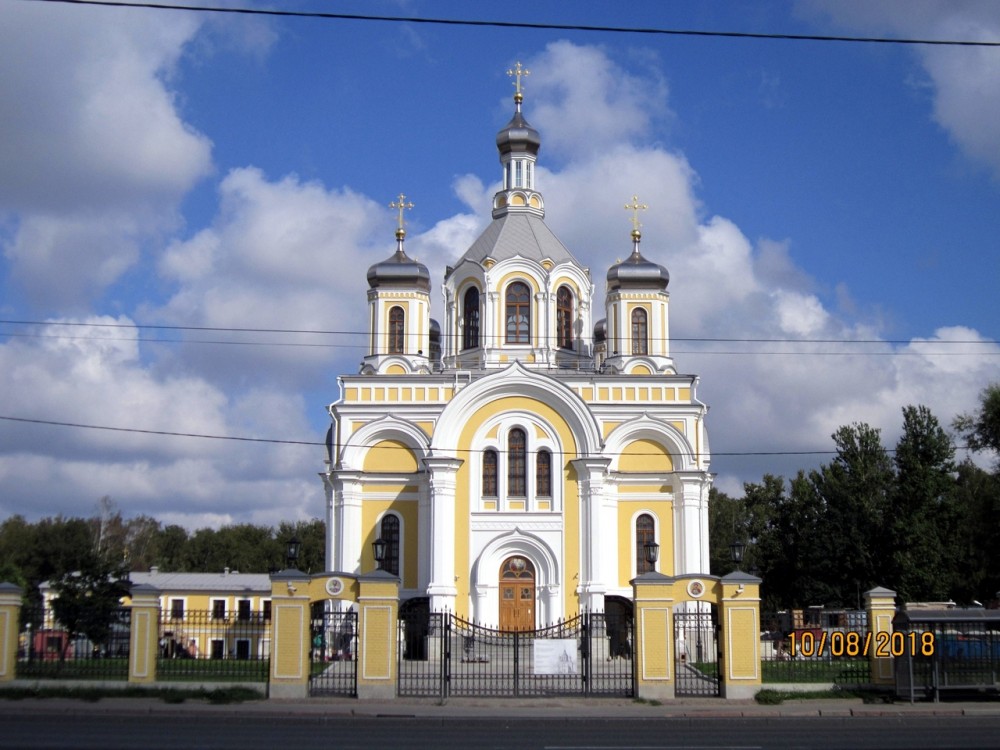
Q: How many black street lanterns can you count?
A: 4